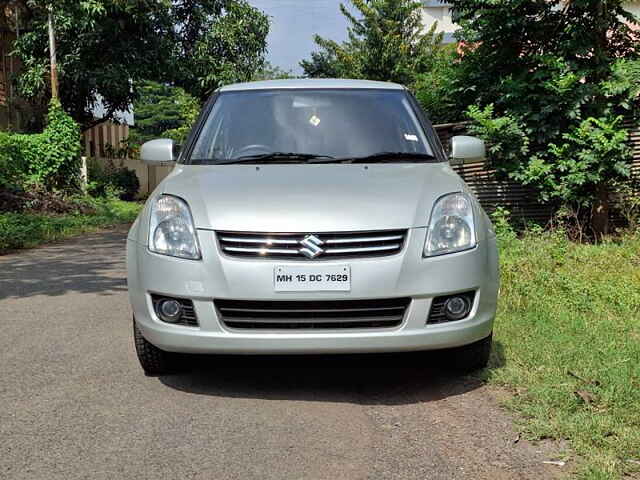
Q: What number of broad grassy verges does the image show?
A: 1